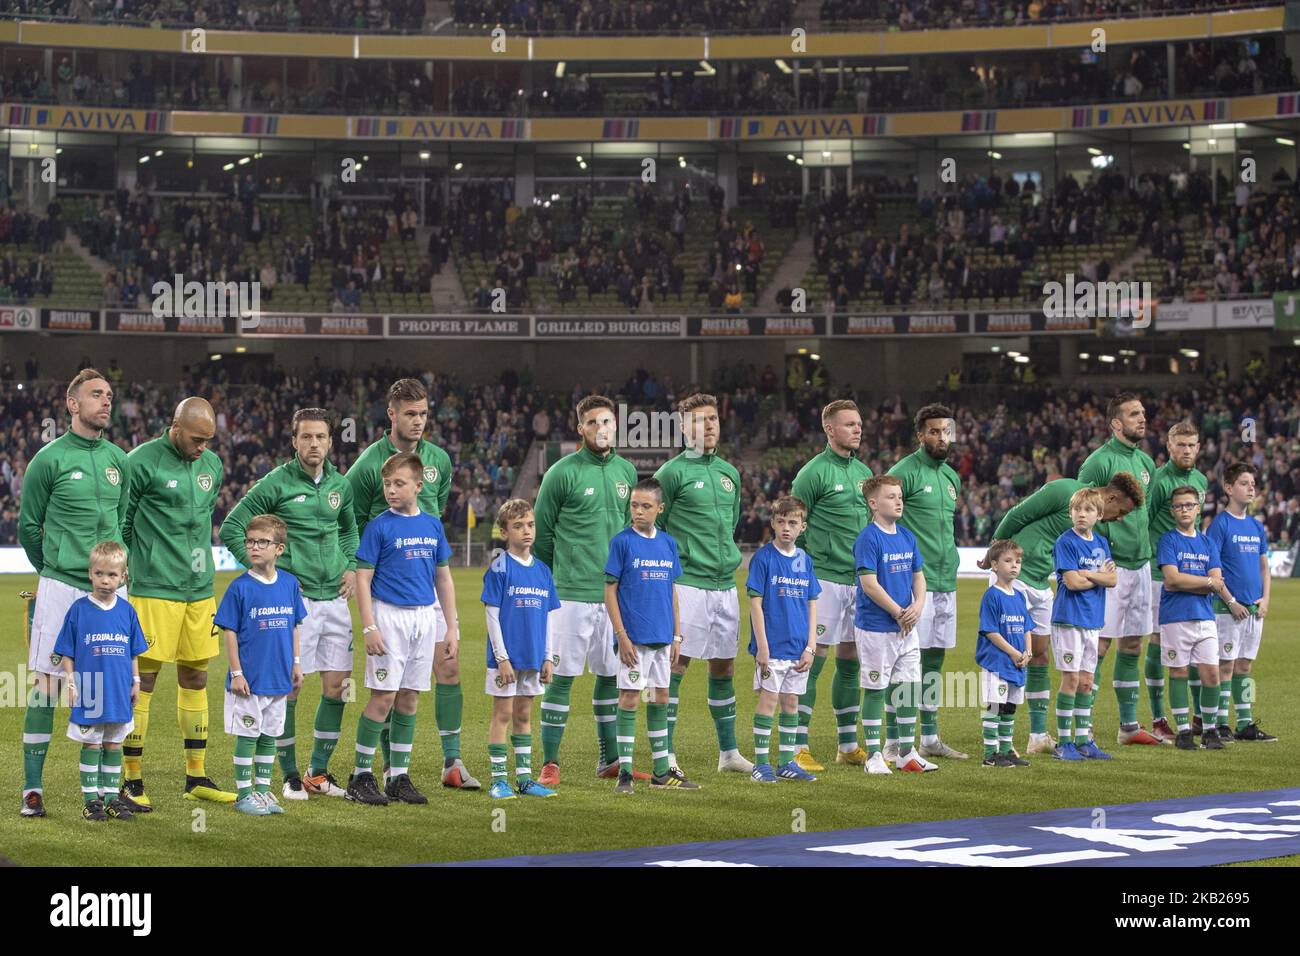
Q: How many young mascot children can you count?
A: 11